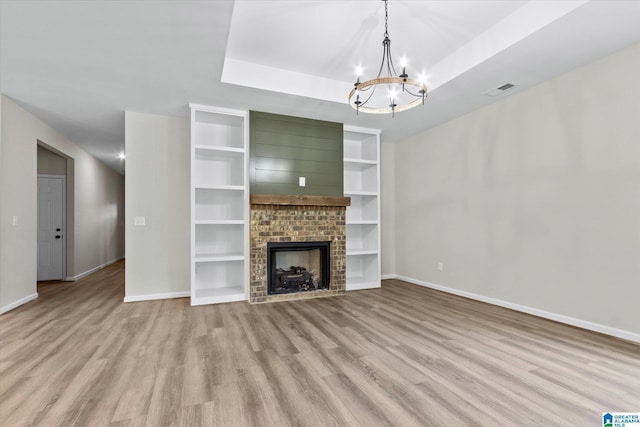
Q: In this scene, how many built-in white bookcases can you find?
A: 2